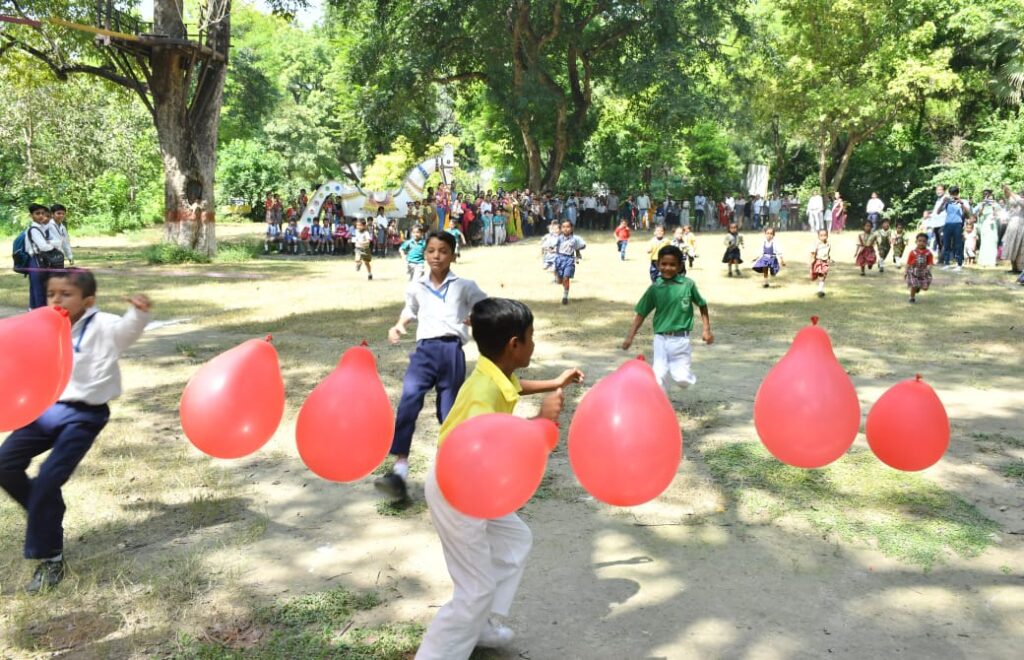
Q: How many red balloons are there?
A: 7